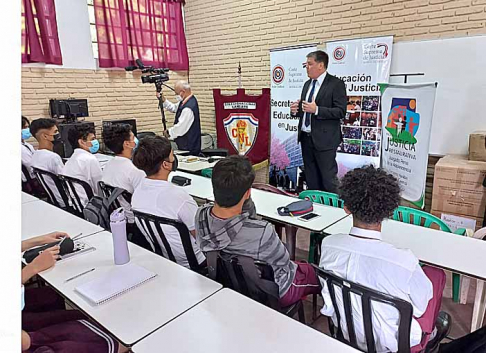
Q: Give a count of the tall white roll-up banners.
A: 3